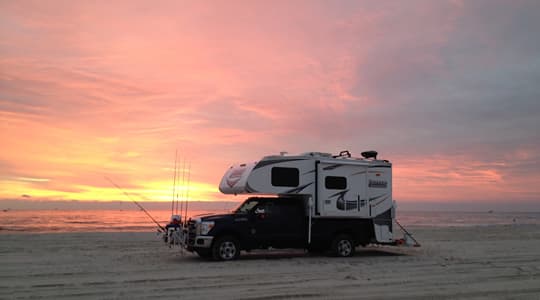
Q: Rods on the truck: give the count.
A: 5